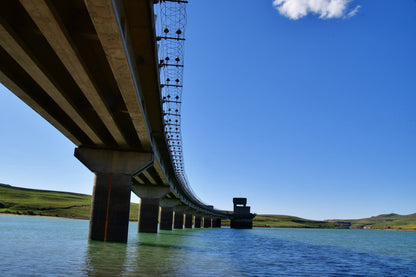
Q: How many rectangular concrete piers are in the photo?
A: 8